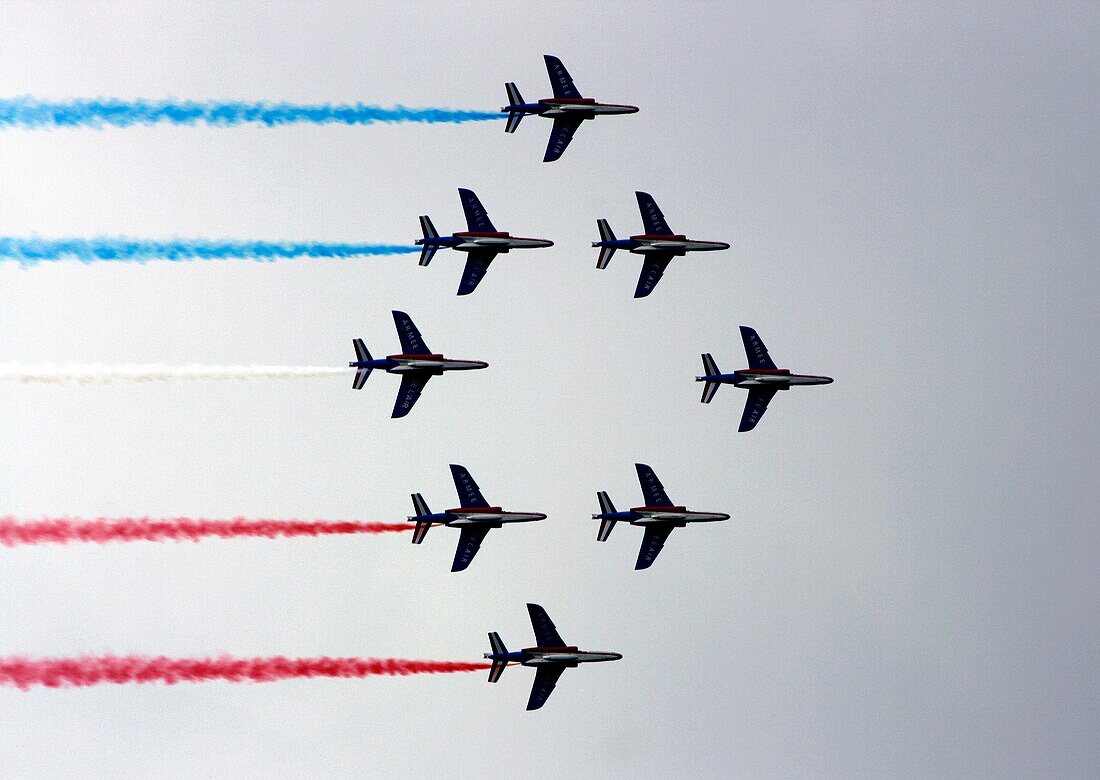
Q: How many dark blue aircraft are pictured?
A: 8